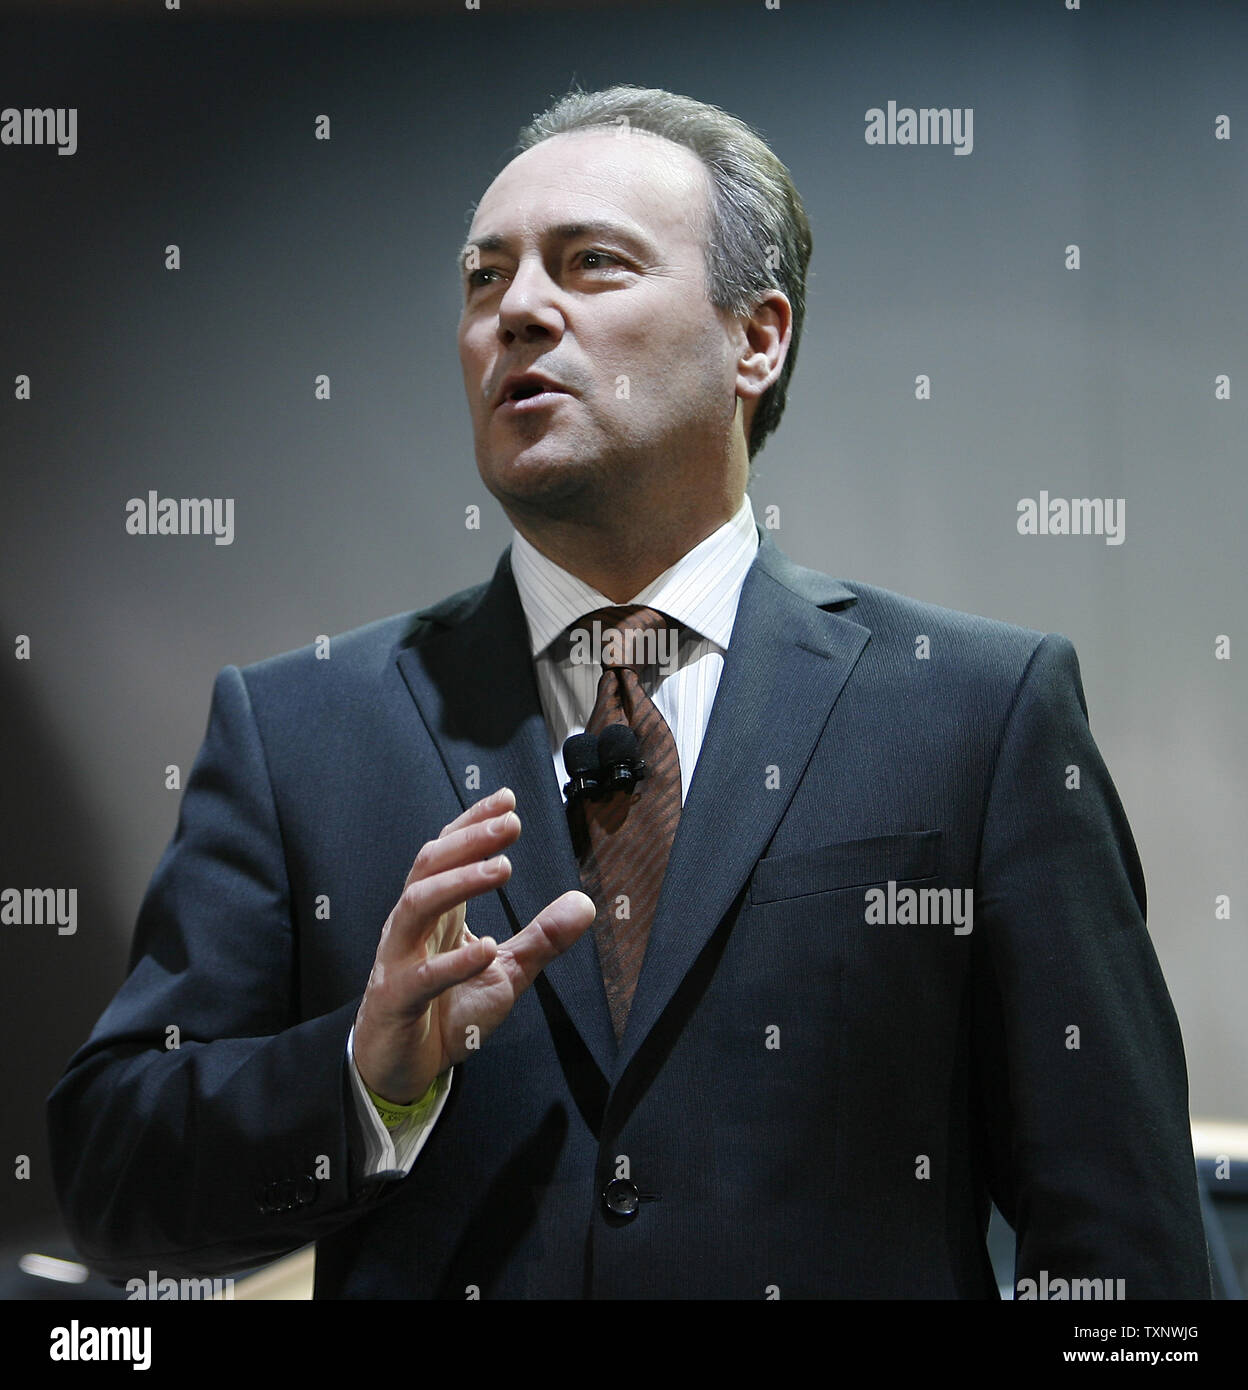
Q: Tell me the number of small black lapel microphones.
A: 2